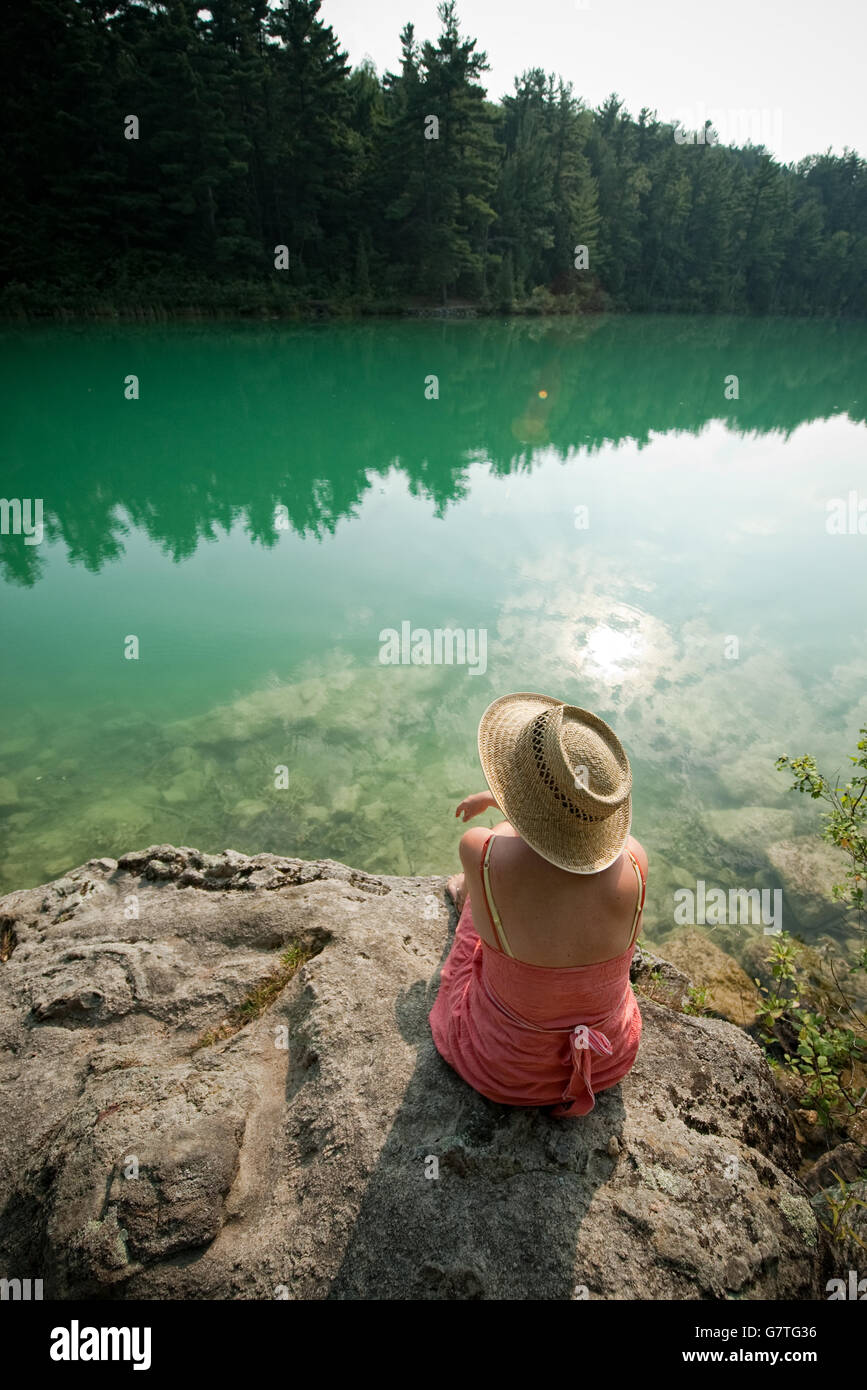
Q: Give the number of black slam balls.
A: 0